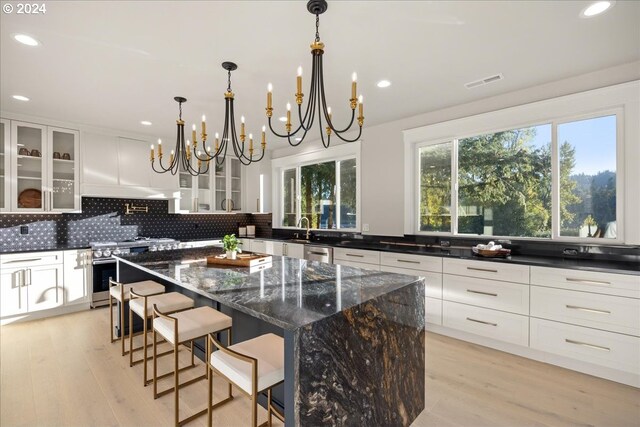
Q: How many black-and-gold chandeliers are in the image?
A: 3